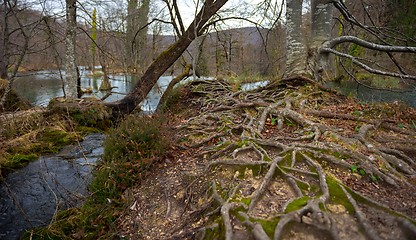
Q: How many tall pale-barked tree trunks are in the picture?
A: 3